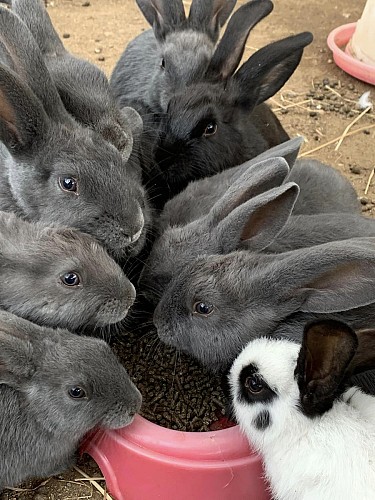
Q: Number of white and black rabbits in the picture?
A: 1